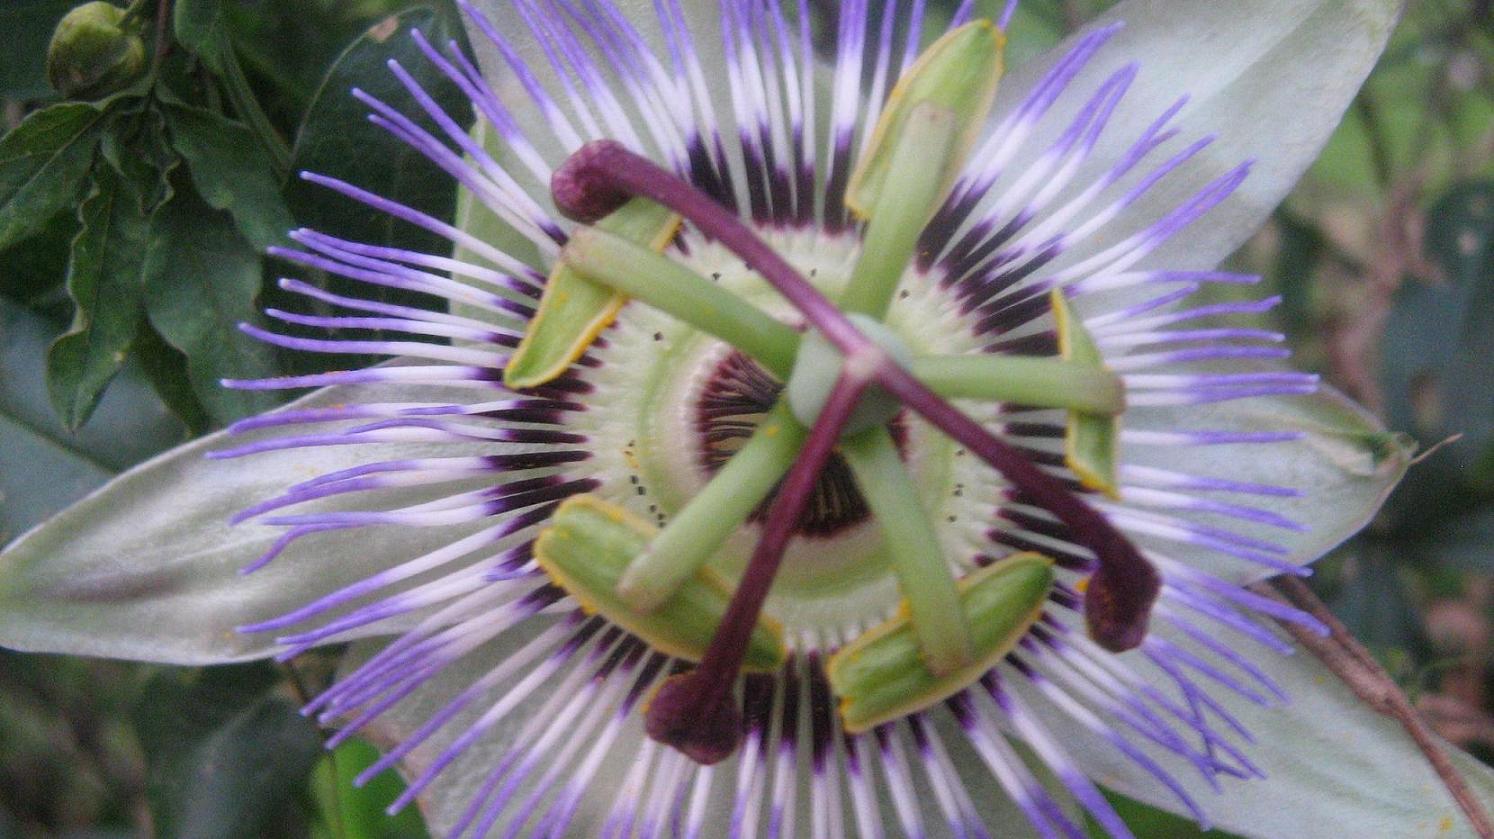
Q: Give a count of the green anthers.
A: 5